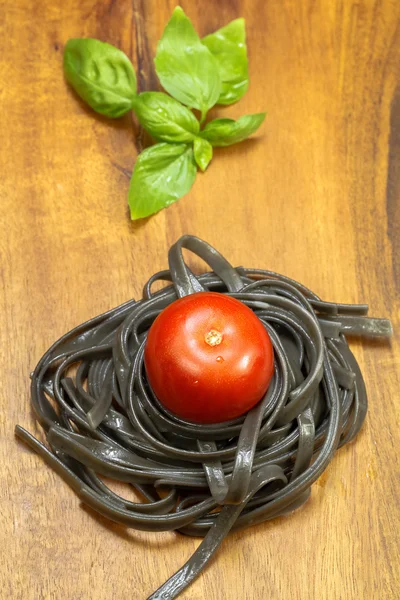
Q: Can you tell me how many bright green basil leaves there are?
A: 7